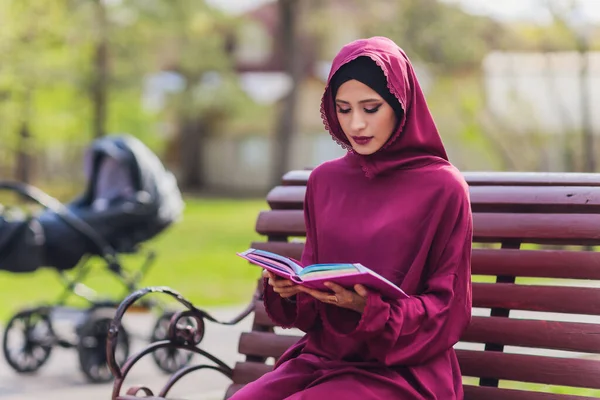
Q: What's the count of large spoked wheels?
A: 3